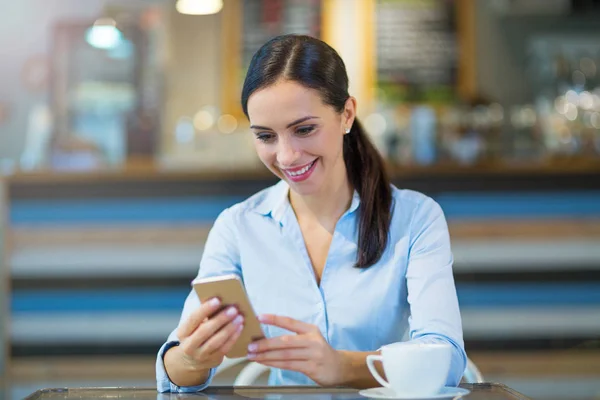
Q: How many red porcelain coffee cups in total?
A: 0